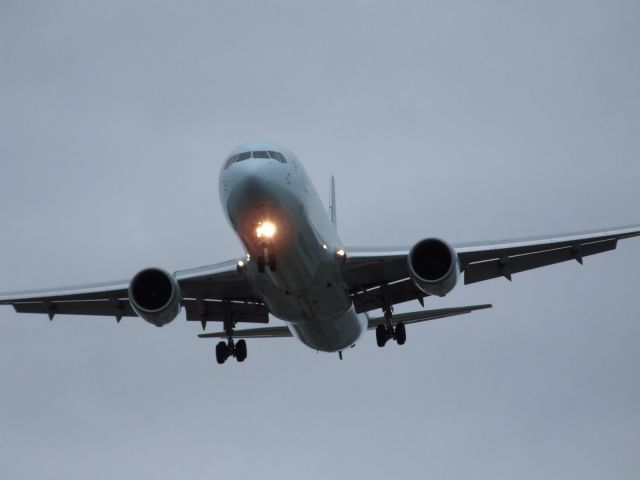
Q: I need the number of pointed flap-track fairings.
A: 6